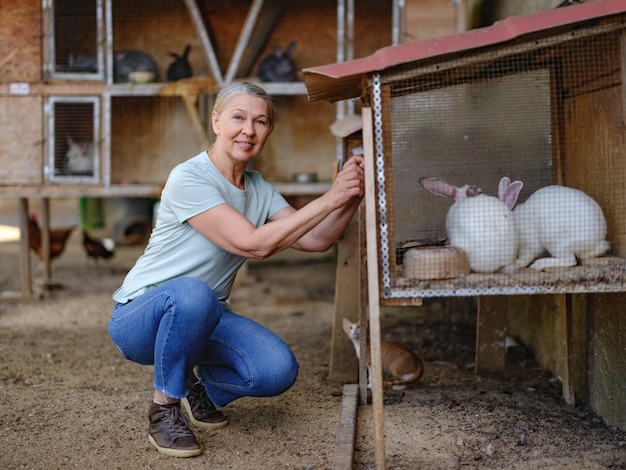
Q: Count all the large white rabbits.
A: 2